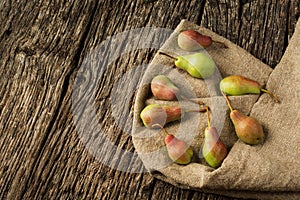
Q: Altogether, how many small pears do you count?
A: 8